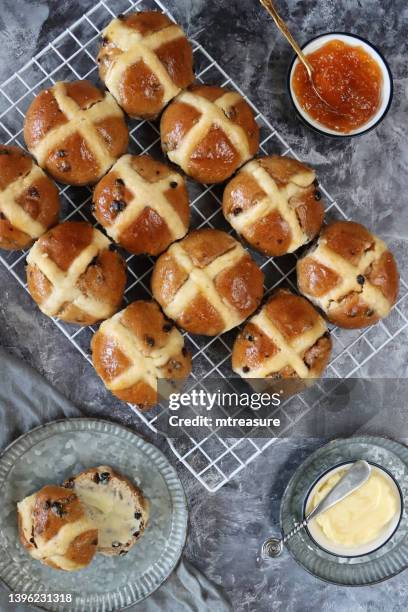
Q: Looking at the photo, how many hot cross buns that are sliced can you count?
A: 1